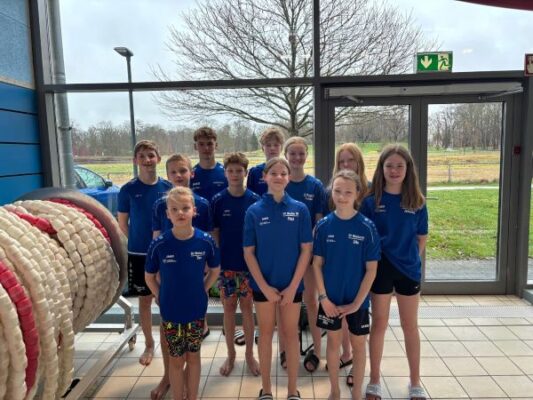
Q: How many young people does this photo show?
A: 11